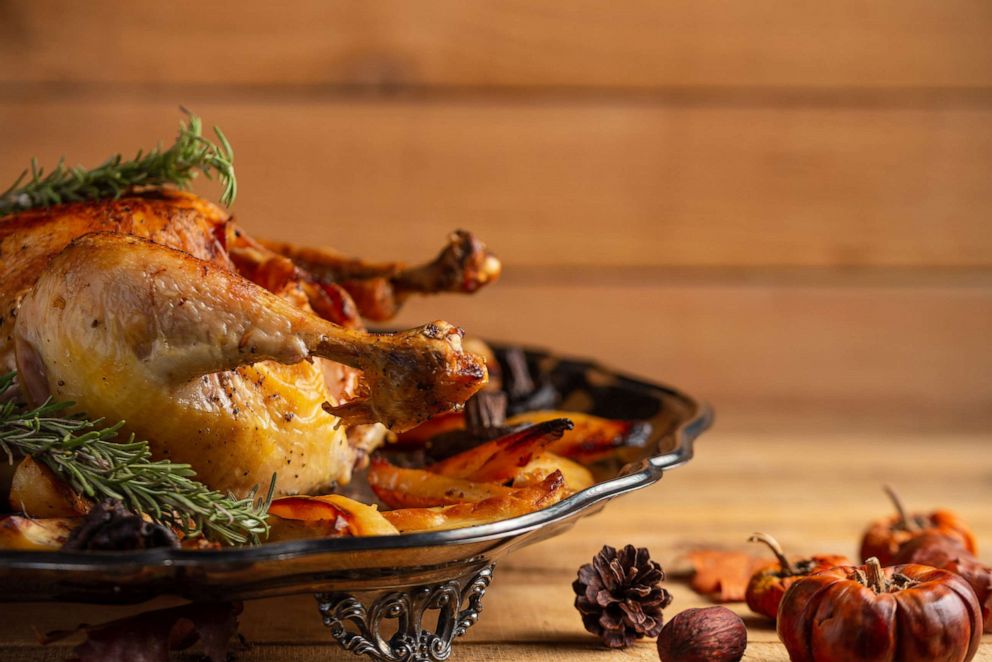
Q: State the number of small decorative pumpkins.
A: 3